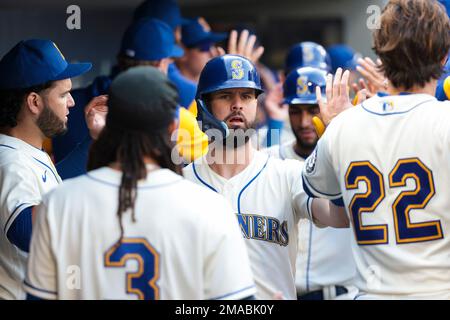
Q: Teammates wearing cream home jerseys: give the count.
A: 5